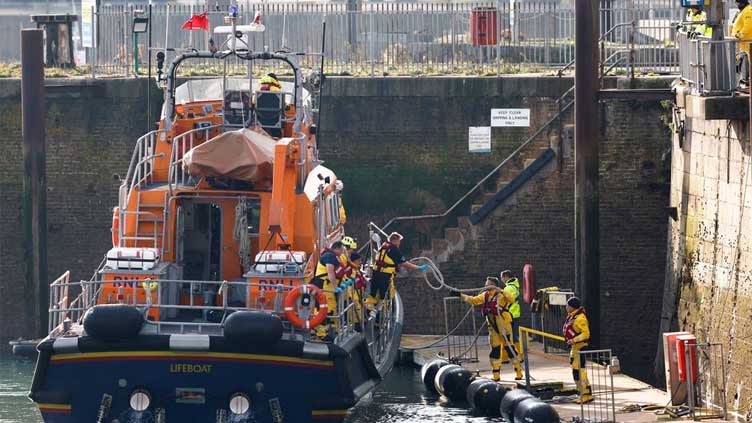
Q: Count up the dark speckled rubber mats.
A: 0